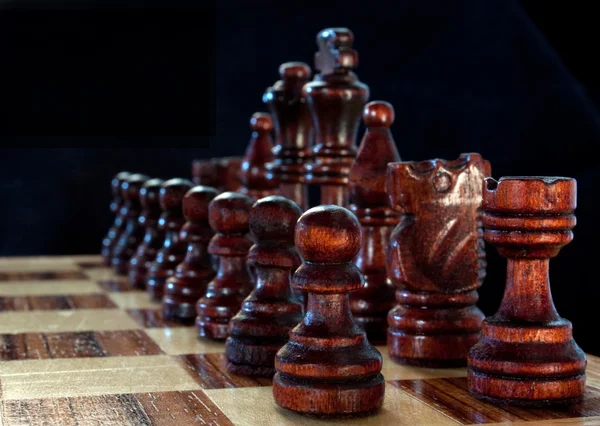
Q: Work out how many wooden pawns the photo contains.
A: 8